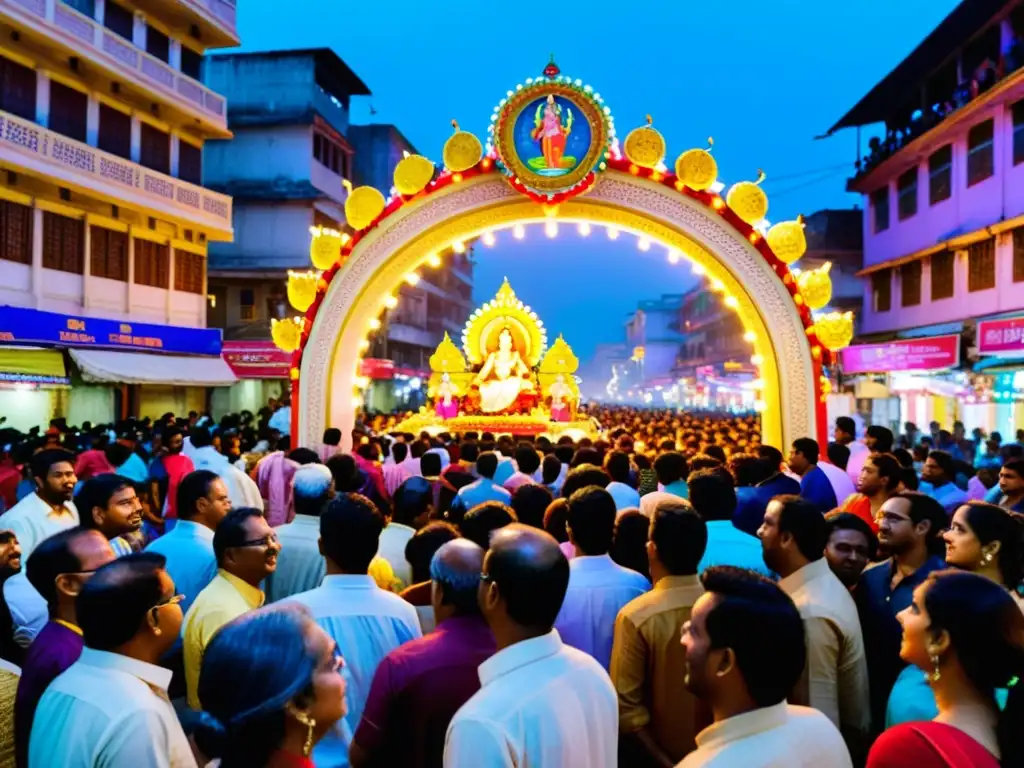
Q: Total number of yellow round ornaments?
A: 12